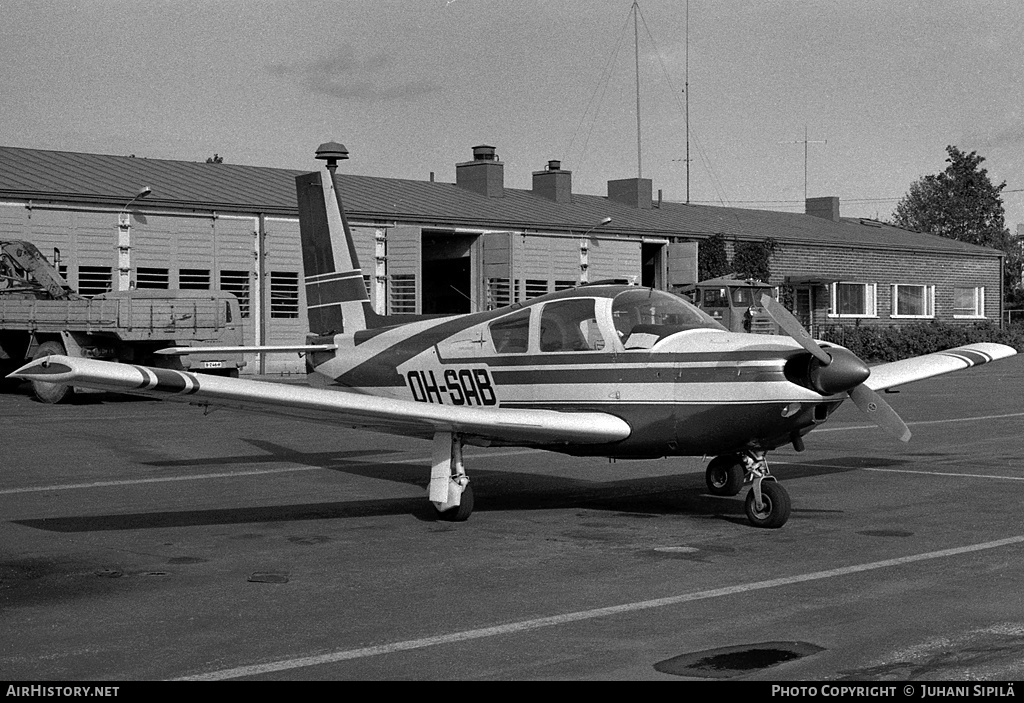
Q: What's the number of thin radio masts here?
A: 3